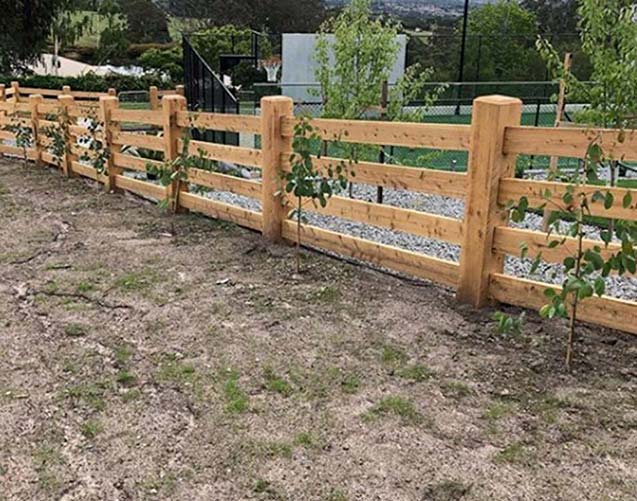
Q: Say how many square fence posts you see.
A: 12